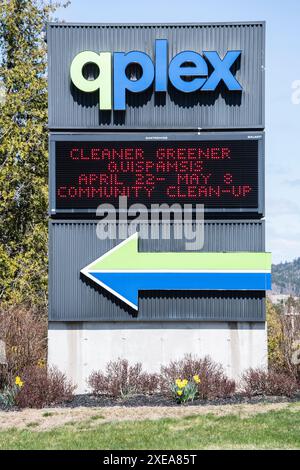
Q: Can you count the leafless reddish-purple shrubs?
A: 4